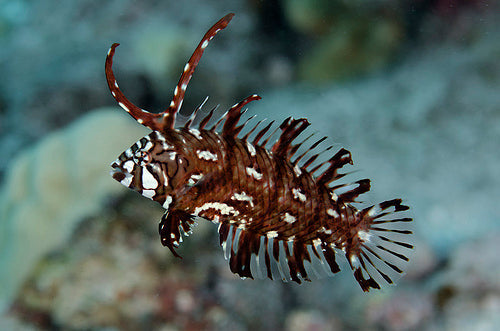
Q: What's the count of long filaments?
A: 2